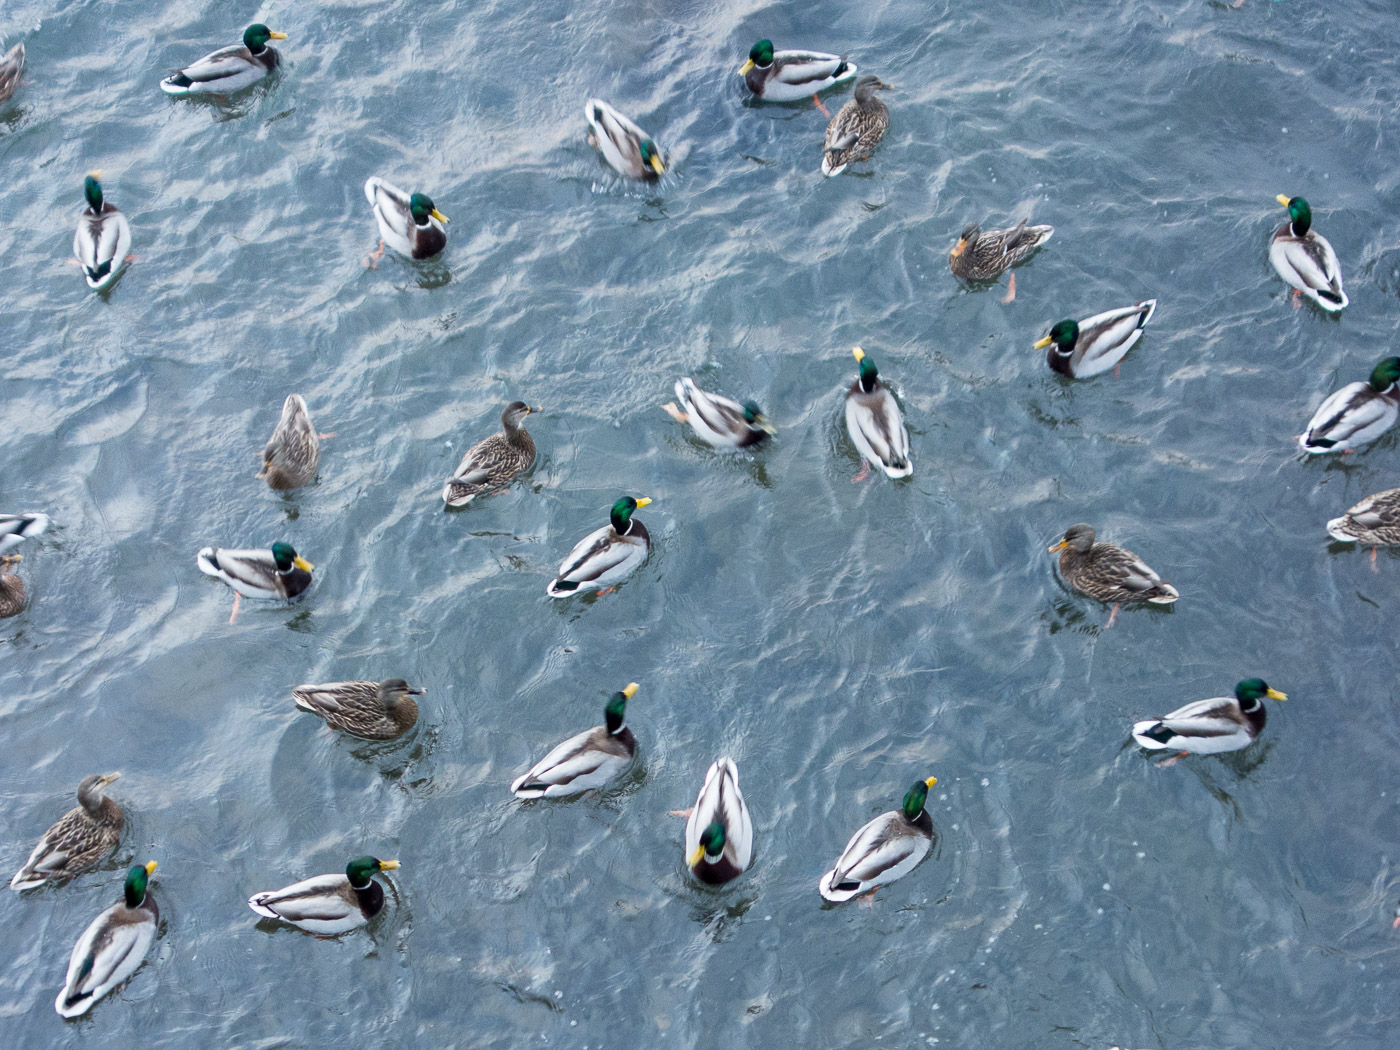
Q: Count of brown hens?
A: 10